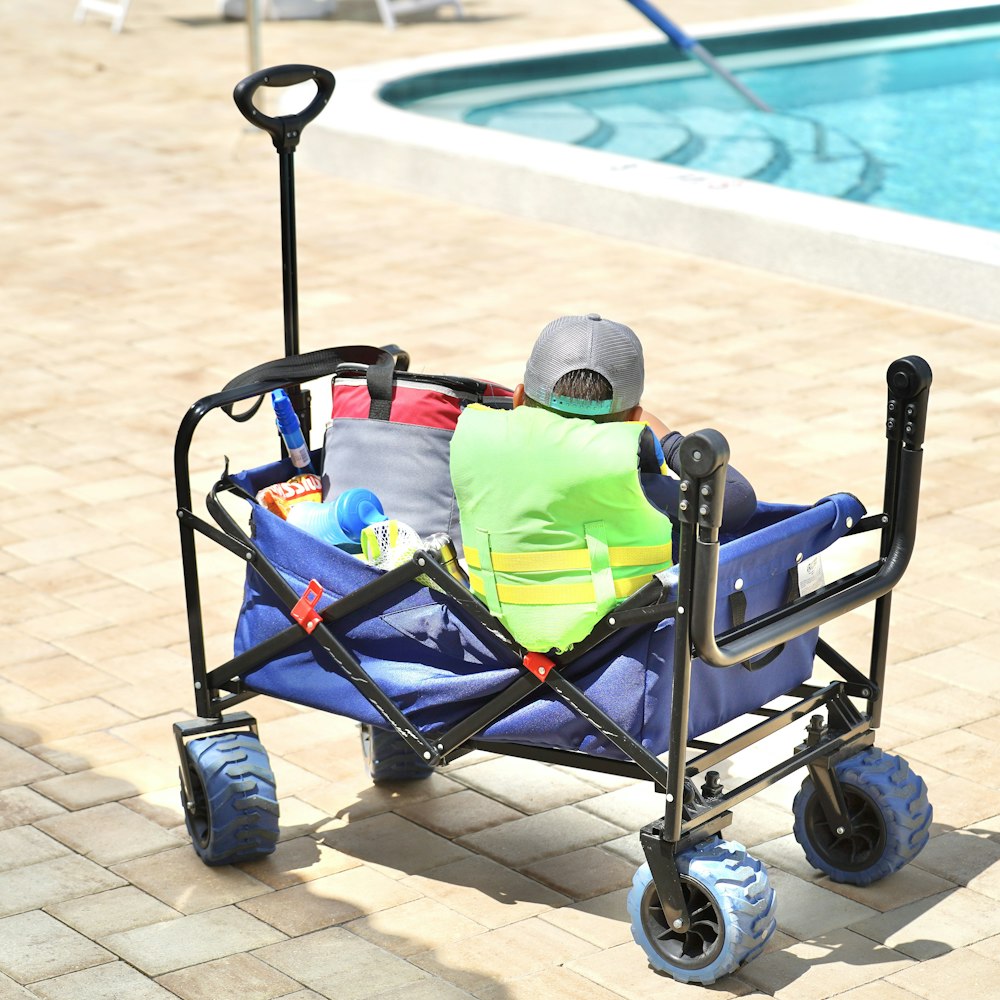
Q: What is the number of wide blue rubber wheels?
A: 4